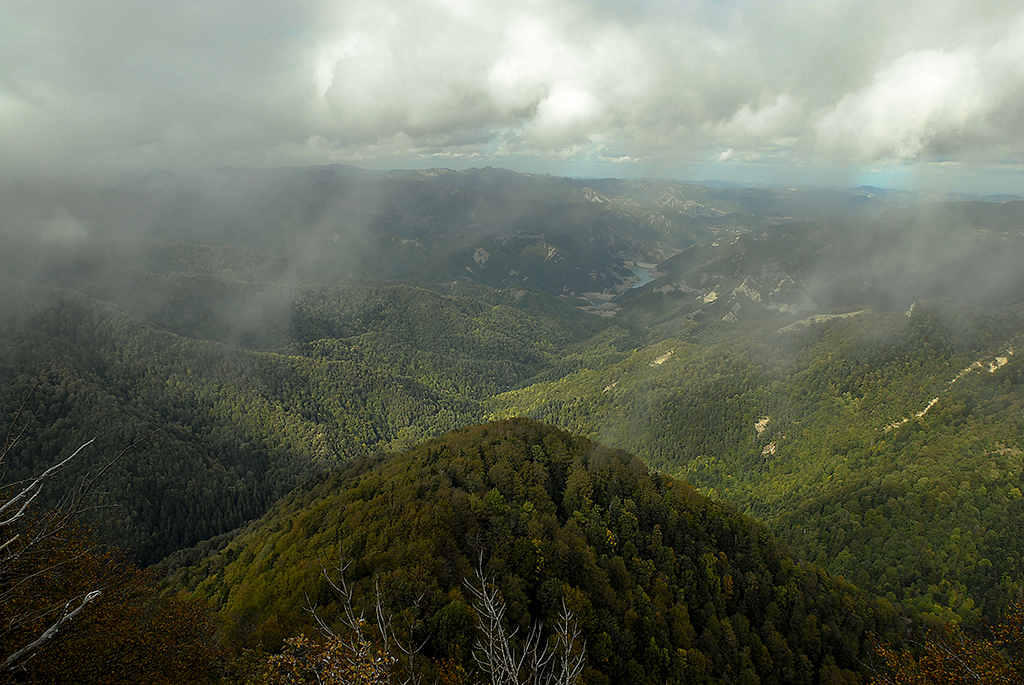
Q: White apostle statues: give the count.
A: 0